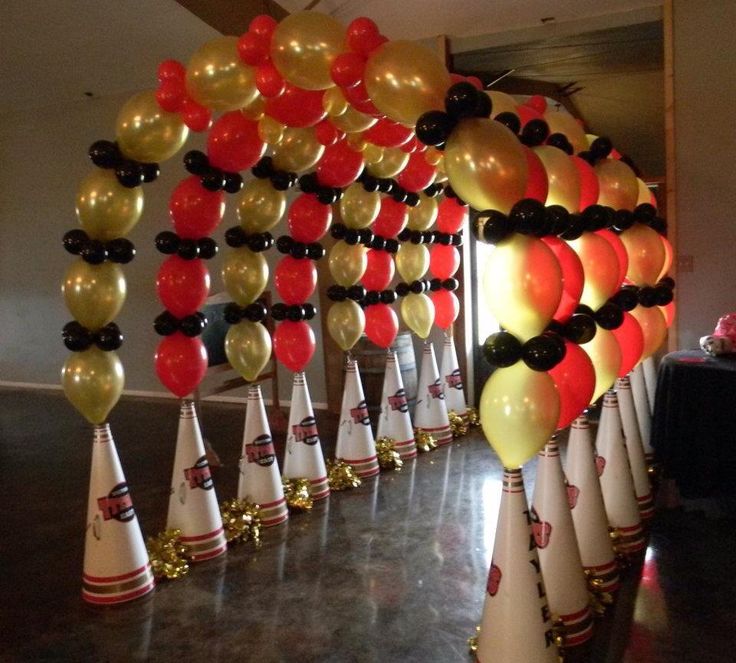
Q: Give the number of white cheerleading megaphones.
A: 15